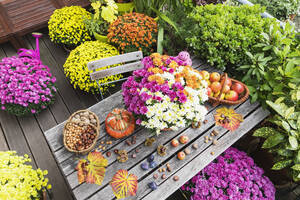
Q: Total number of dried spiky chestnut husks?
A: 4